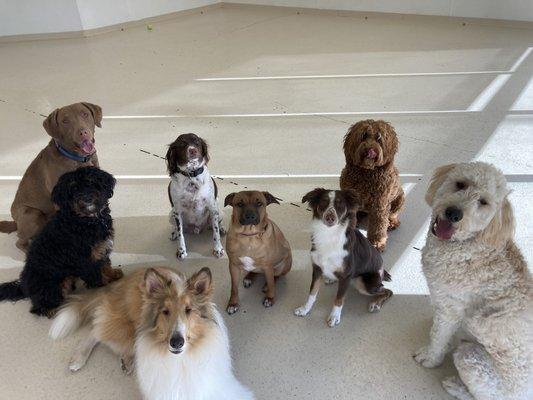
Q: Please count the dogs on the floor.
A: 8